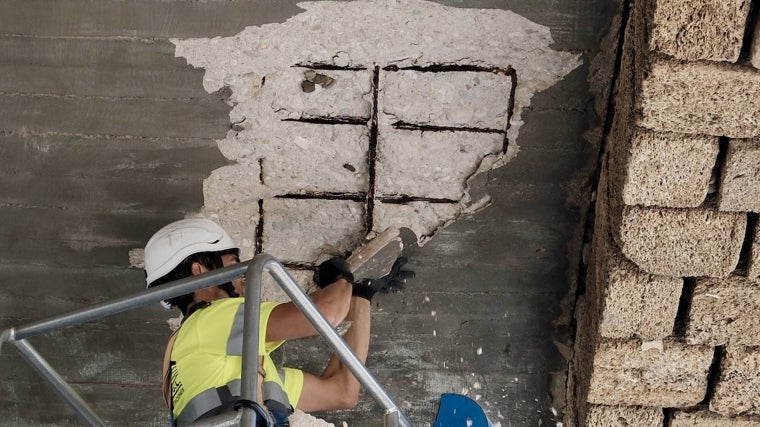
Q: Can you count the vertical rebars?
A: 3